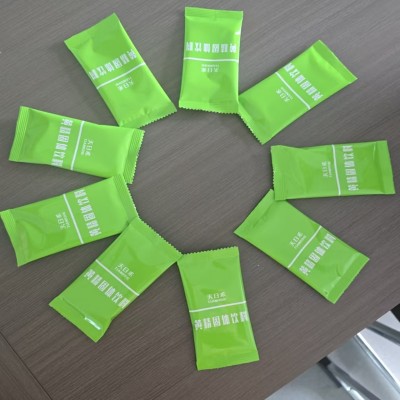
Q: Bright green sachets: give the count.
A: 9